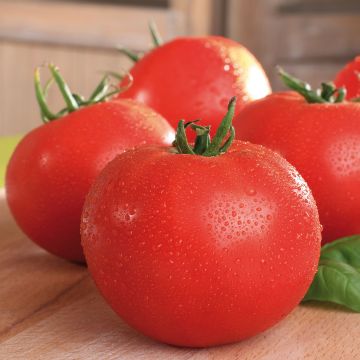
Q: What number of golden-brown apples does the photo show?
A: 0